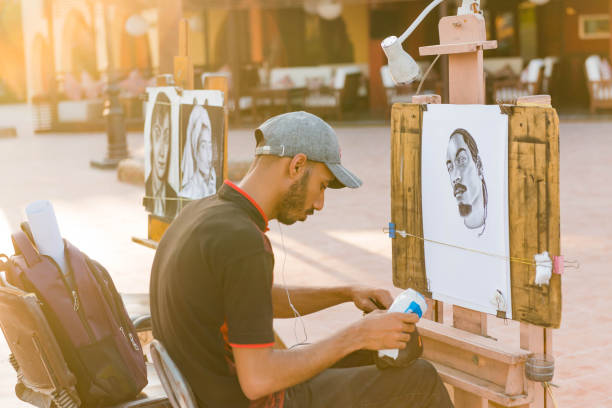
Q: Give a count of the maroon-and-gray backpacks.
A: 1